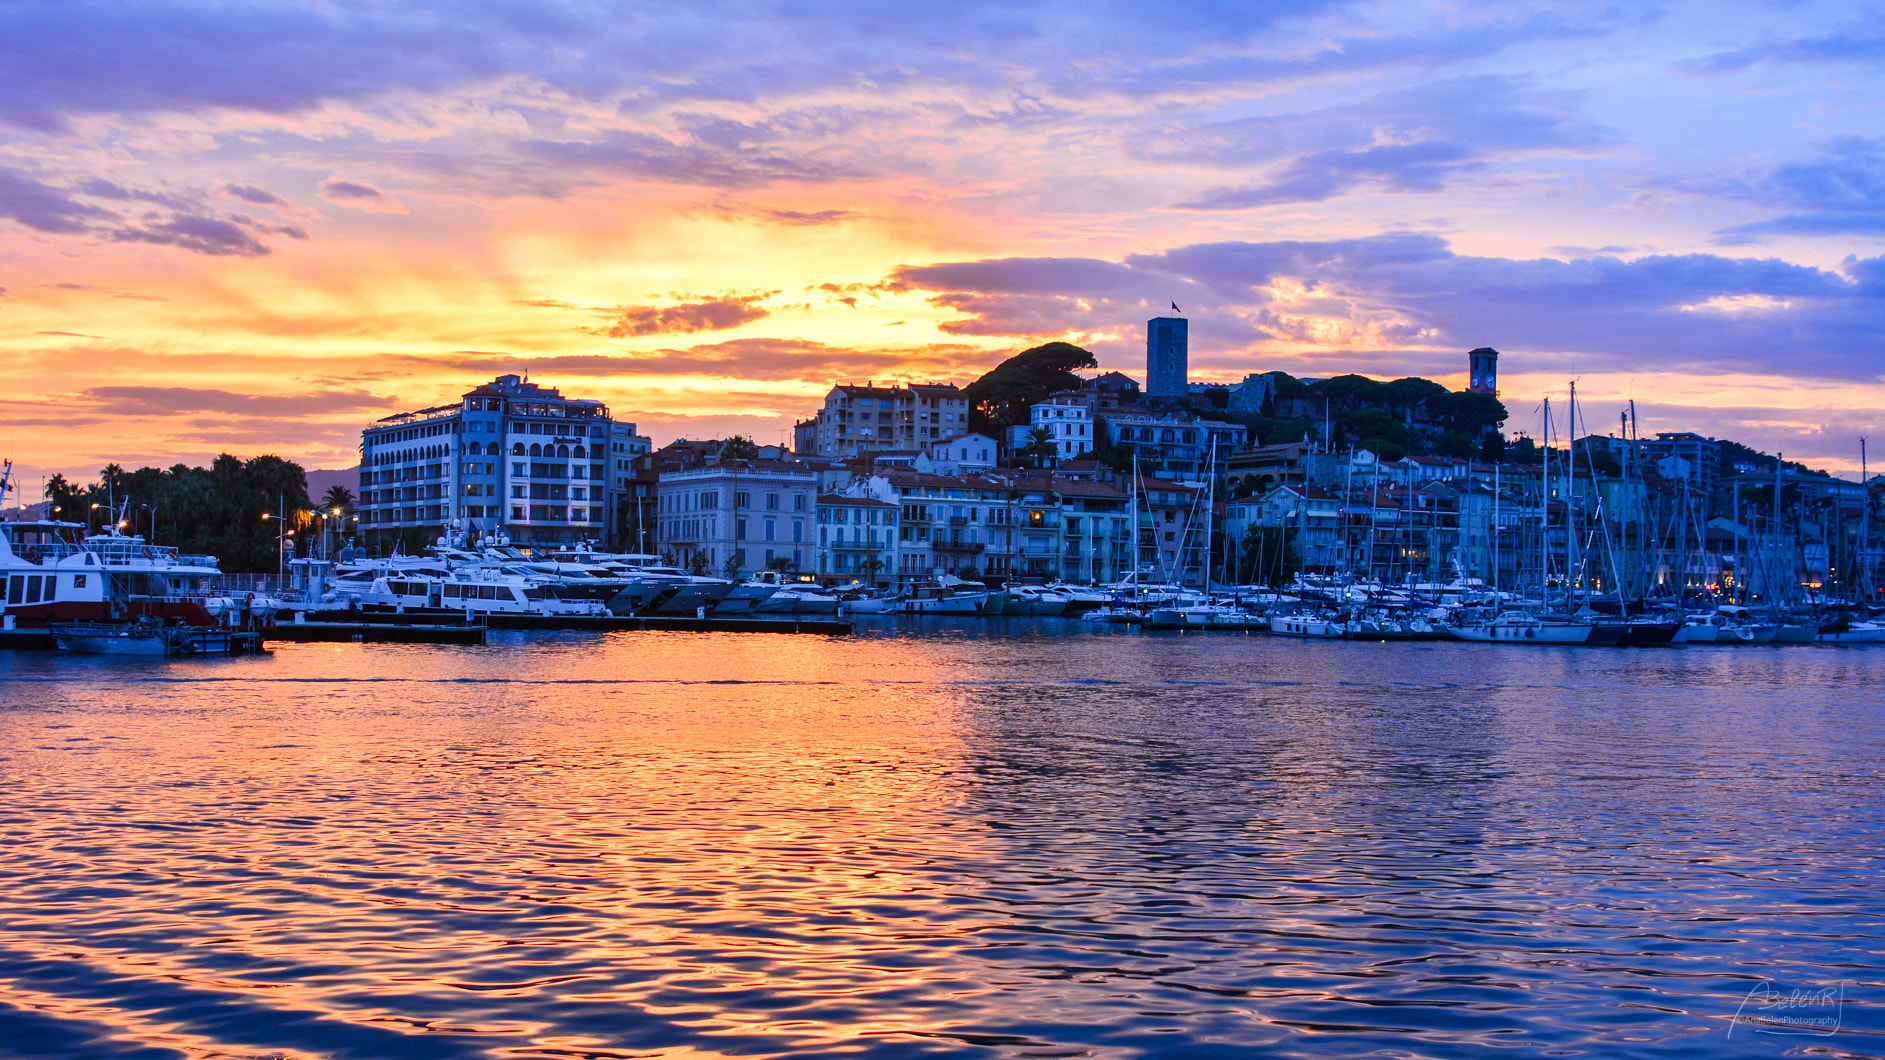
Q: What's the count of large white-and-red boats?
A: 1